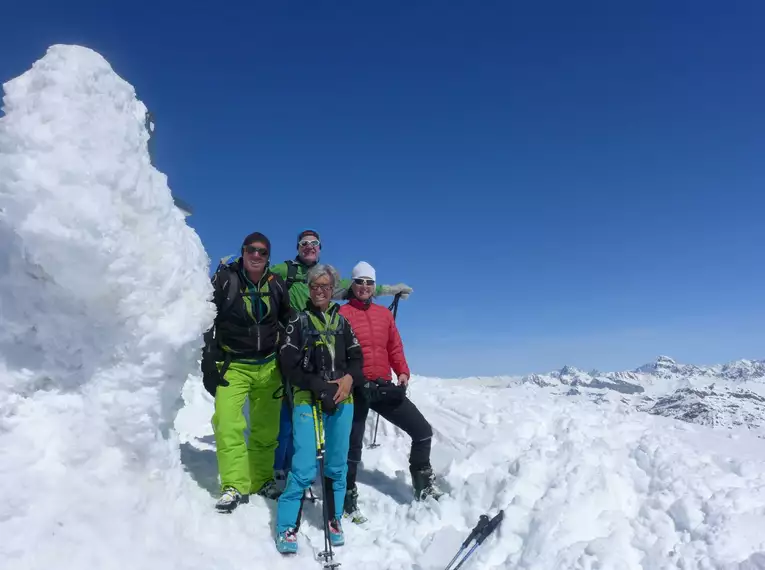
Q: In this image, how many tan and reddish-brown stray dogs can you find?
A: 0